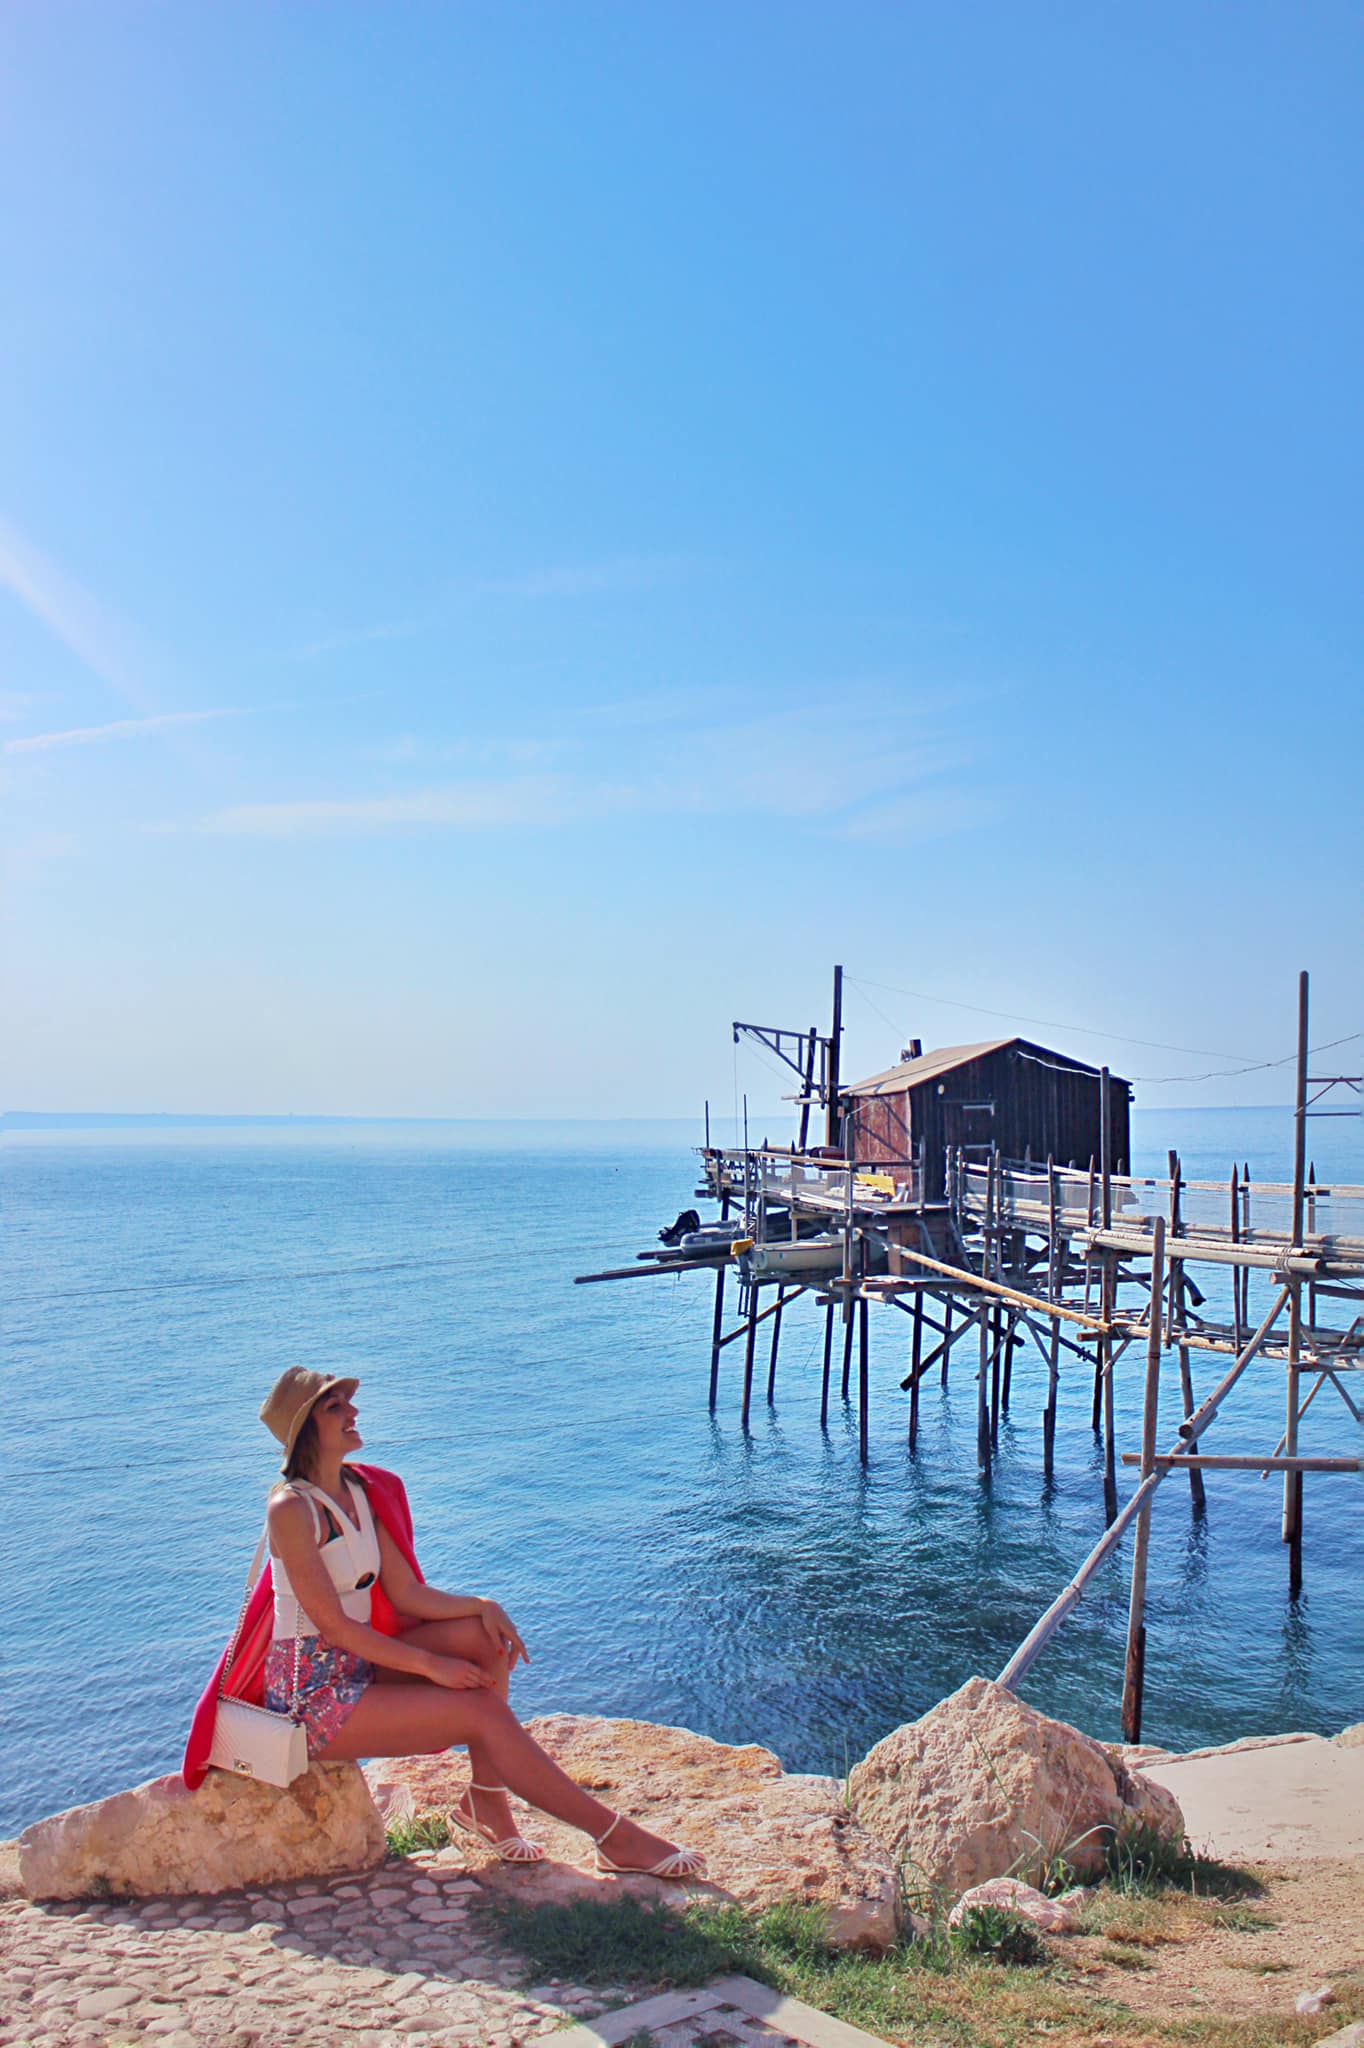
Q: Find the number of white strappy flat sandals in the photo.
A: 2